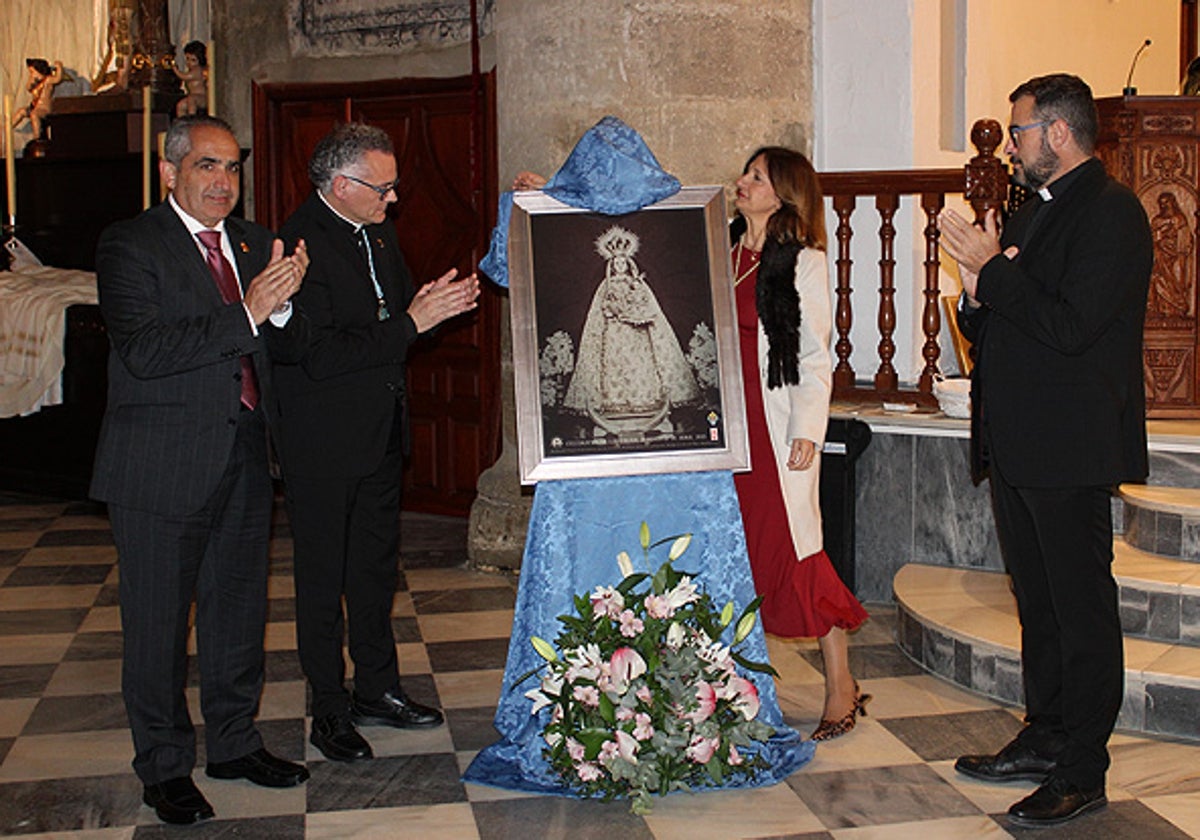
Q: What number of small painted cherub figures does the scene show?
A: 2